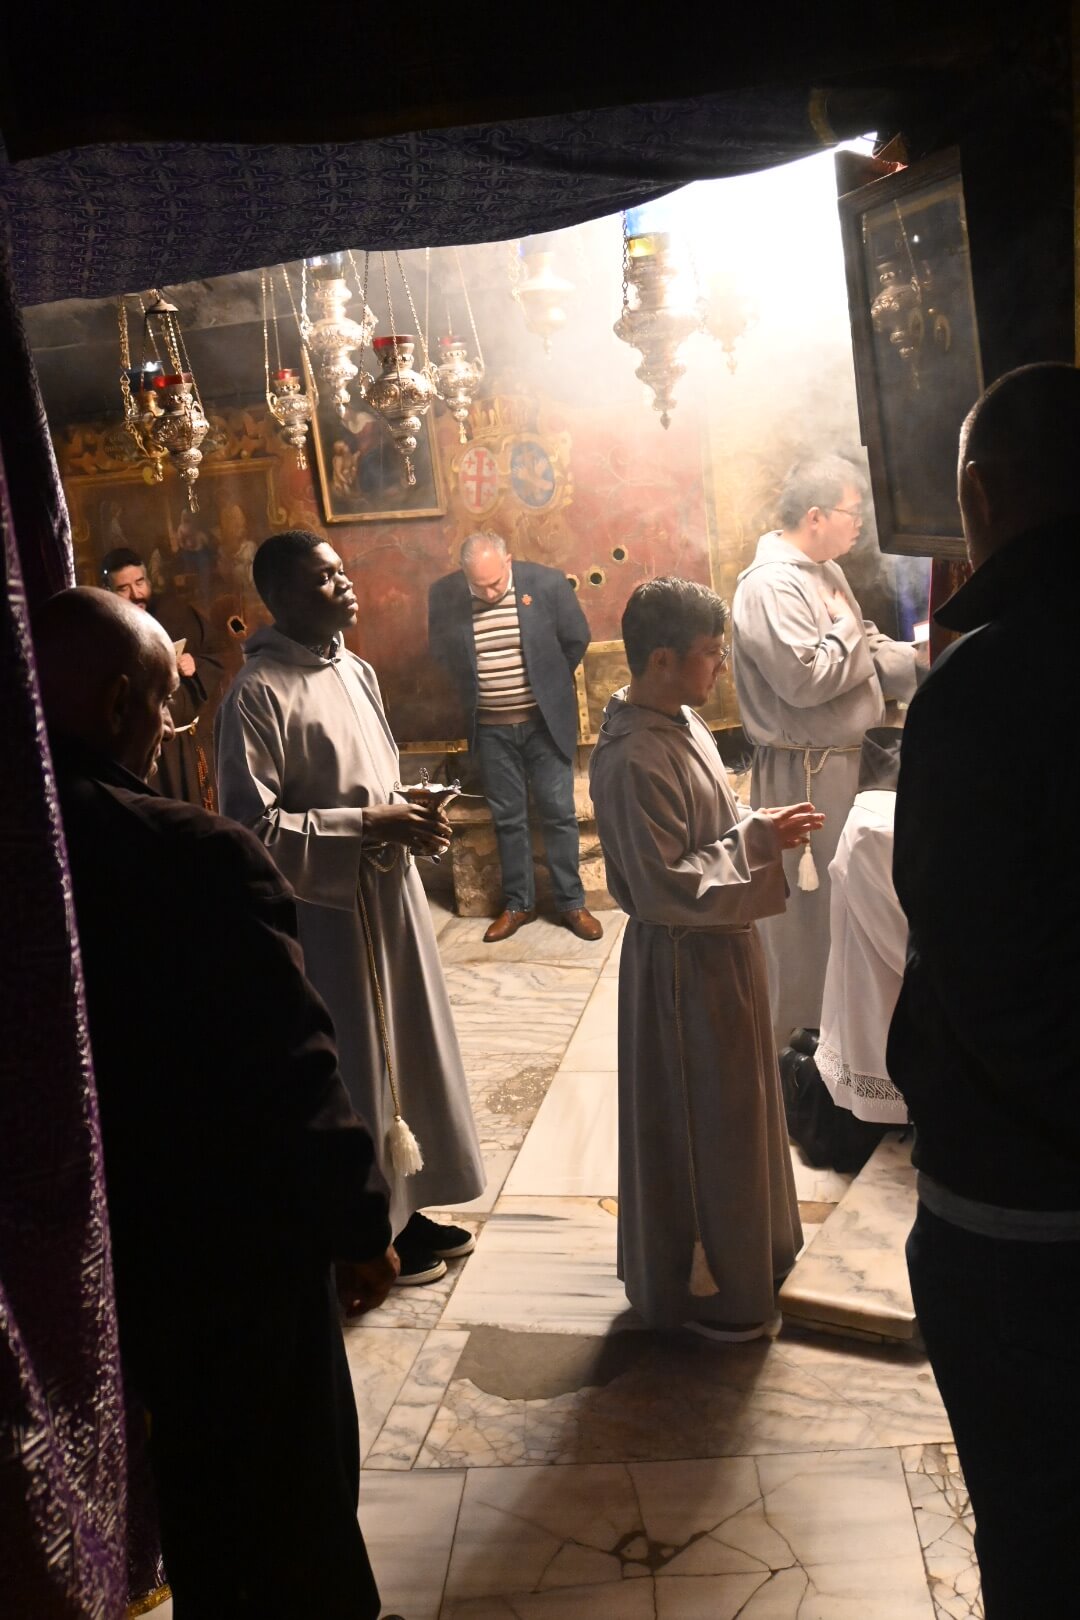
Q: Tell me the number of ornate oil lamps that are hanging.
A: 9